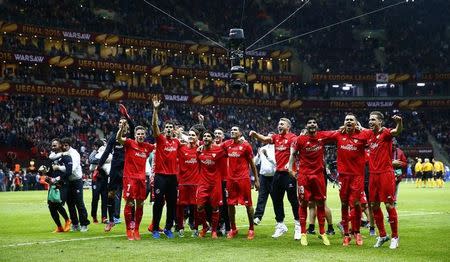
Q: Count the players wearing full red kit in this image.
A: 7